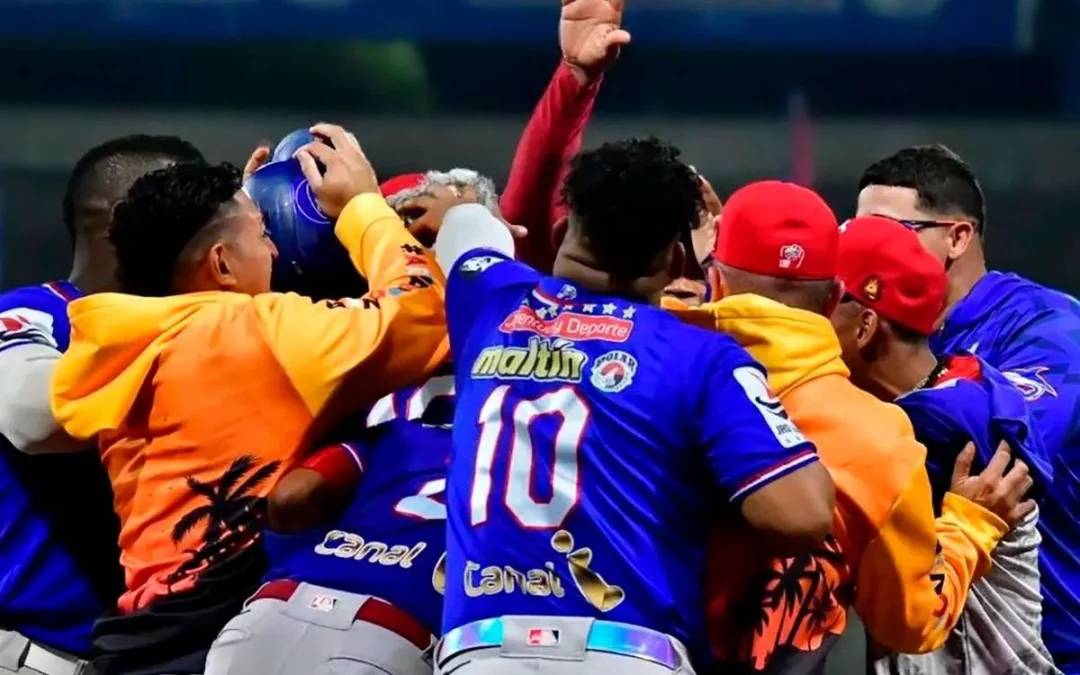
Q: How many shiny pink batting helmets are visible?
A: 0